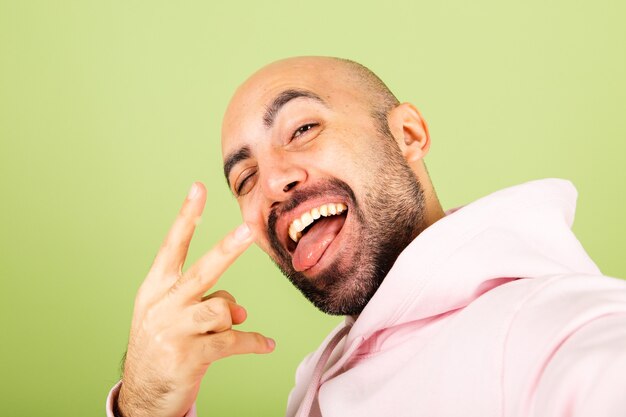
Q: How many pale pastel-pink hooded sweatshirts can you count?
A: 1